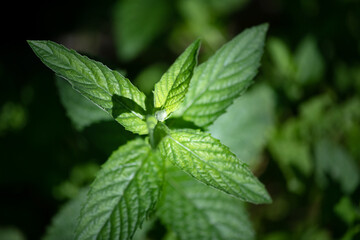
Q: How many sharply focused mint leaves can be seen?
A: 5